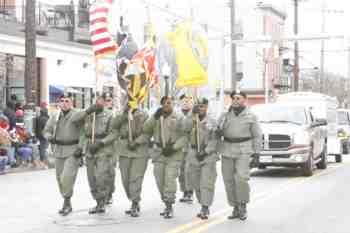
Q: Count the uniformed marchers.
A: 8